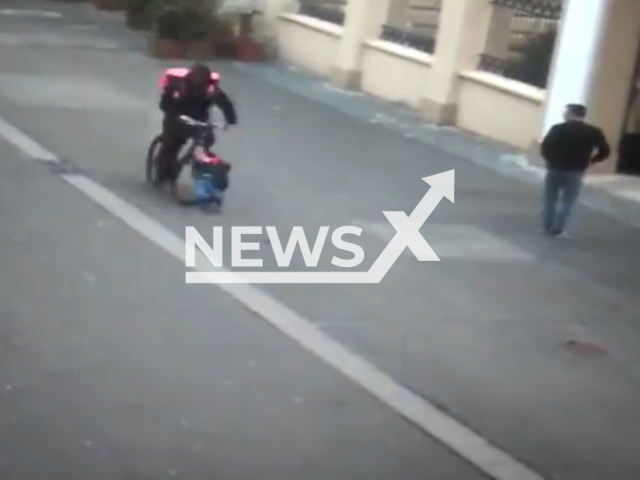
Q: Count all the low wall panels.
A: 3